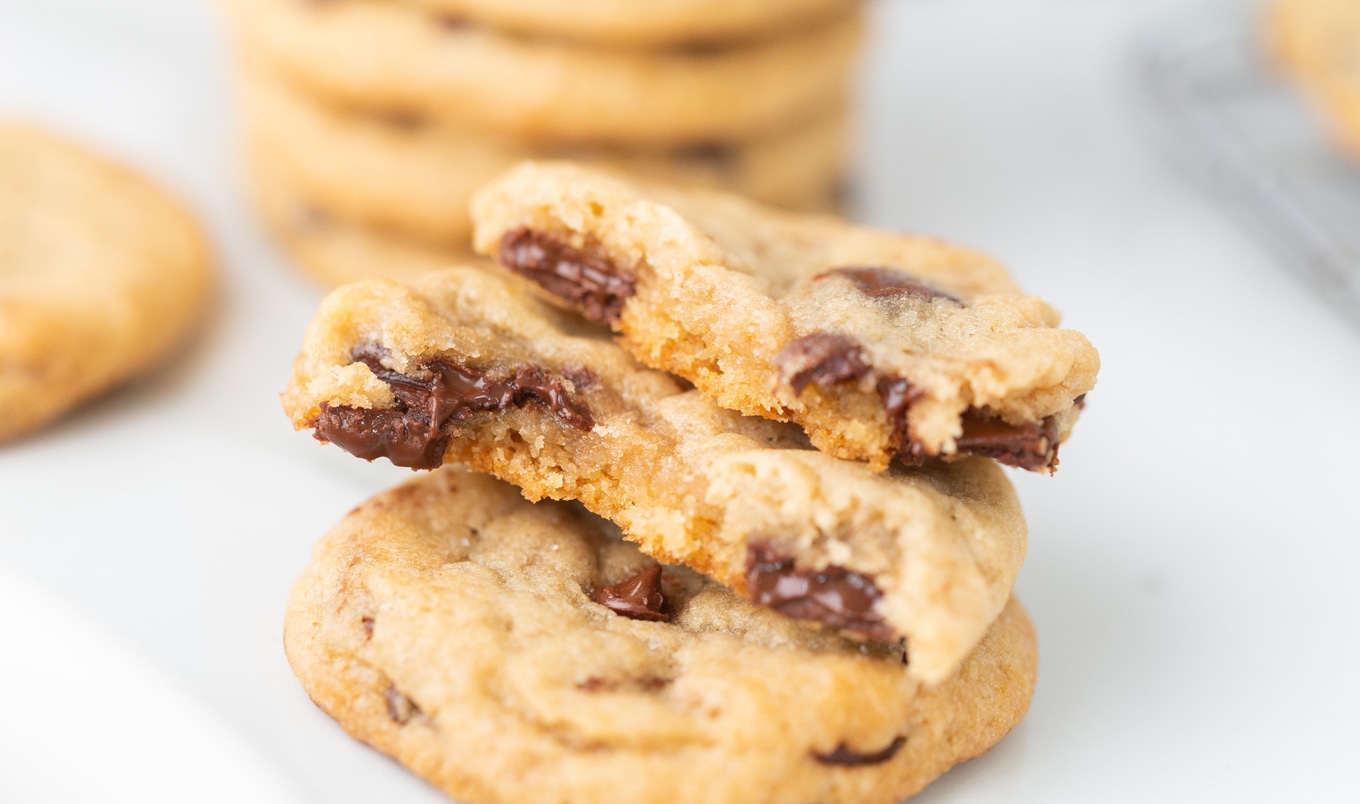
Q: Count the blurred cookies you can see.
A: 6